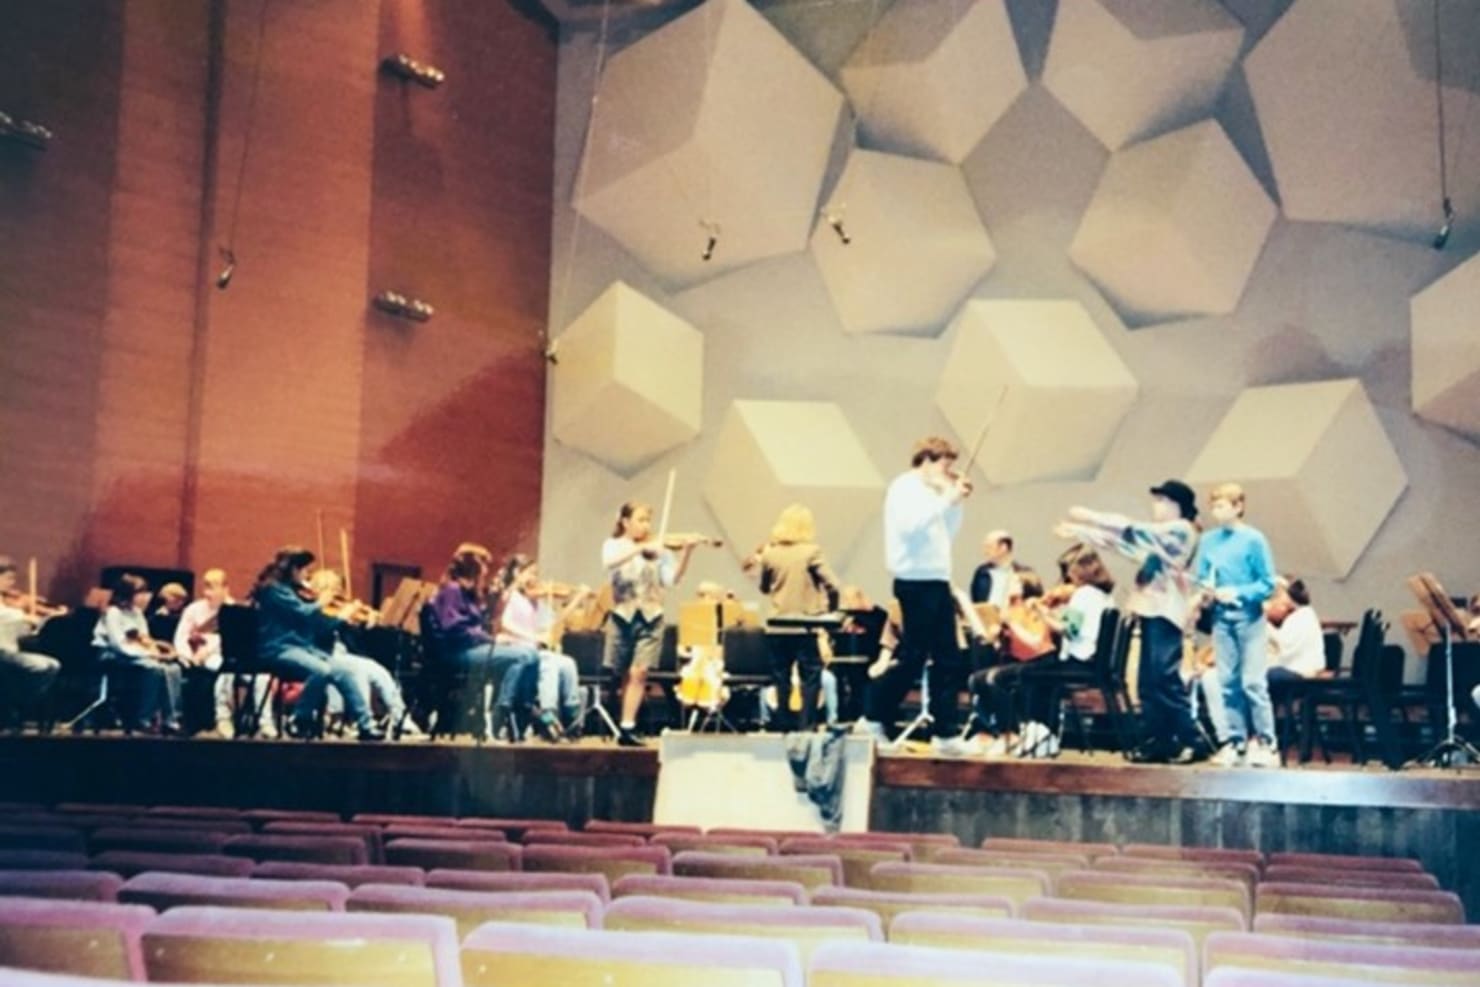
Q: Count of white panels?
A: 11